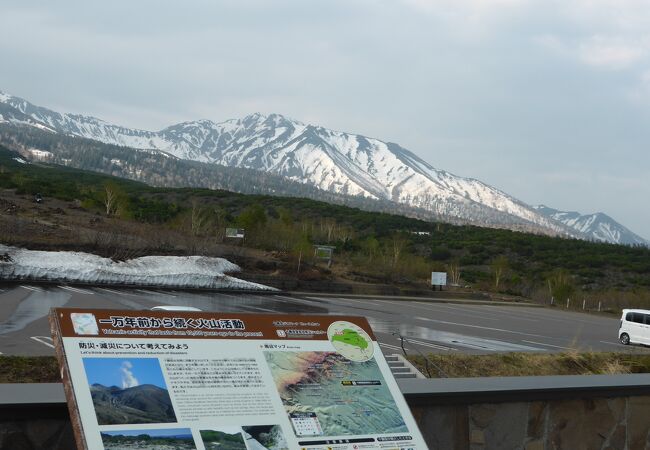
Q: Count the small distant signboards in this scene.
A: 3